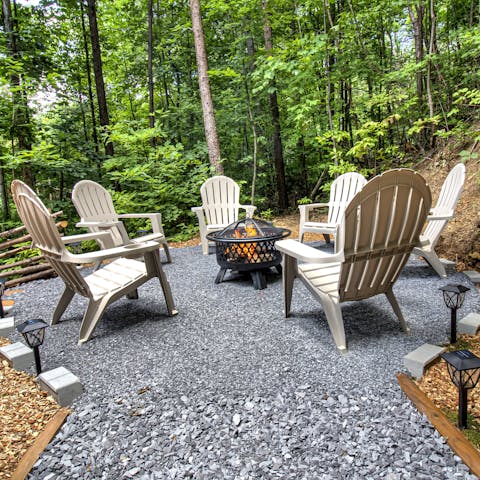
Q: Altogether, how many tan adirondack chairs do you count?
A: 6